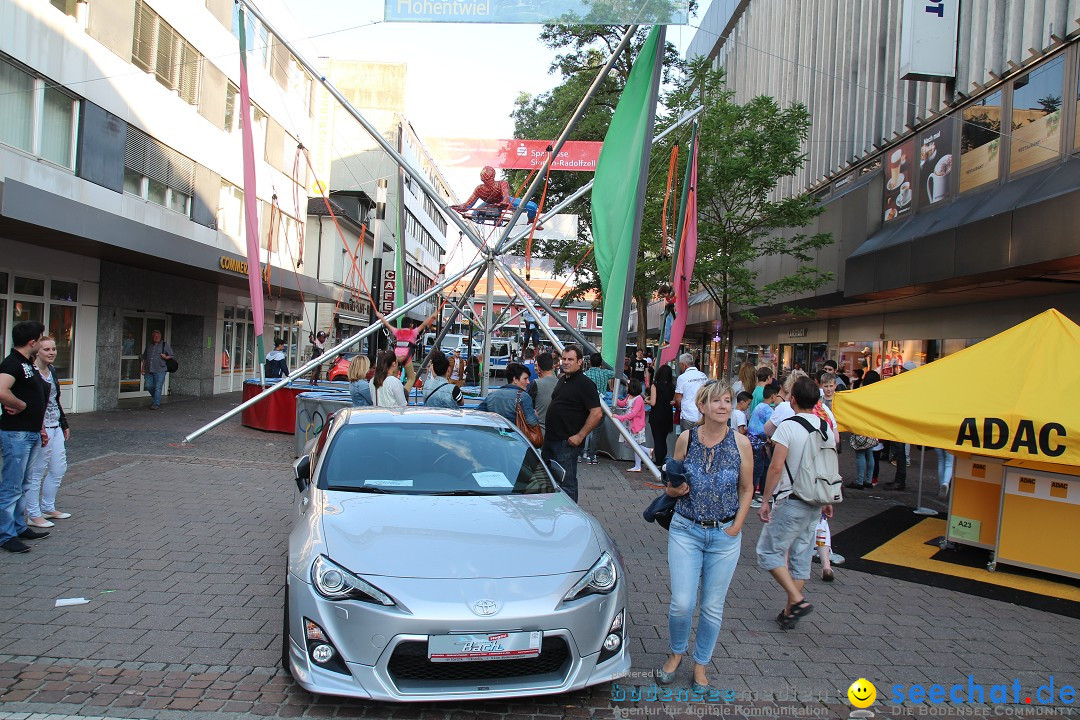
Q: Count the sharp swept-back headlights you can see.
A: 2